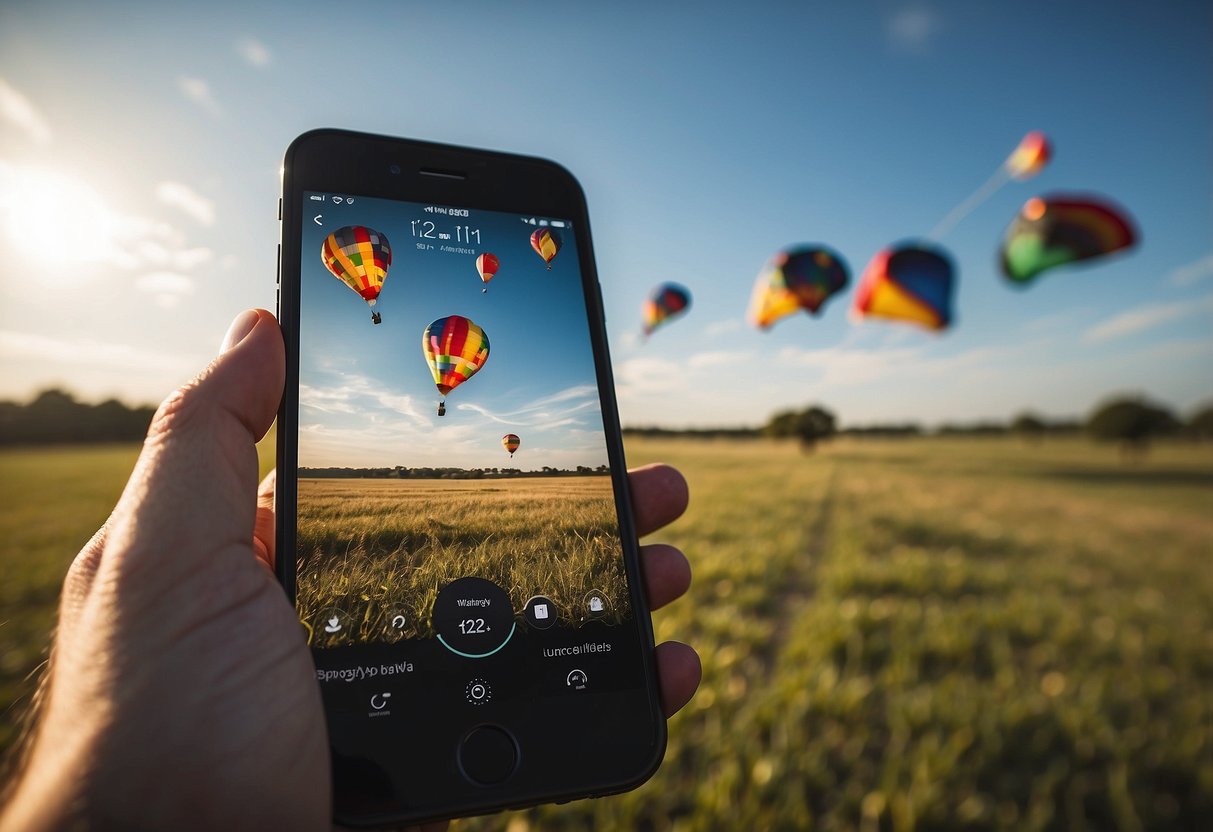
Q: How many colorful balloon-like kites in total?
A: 5